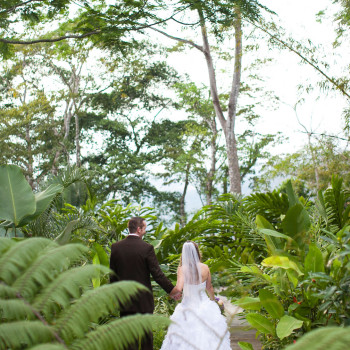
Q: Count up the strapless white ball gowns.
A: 1